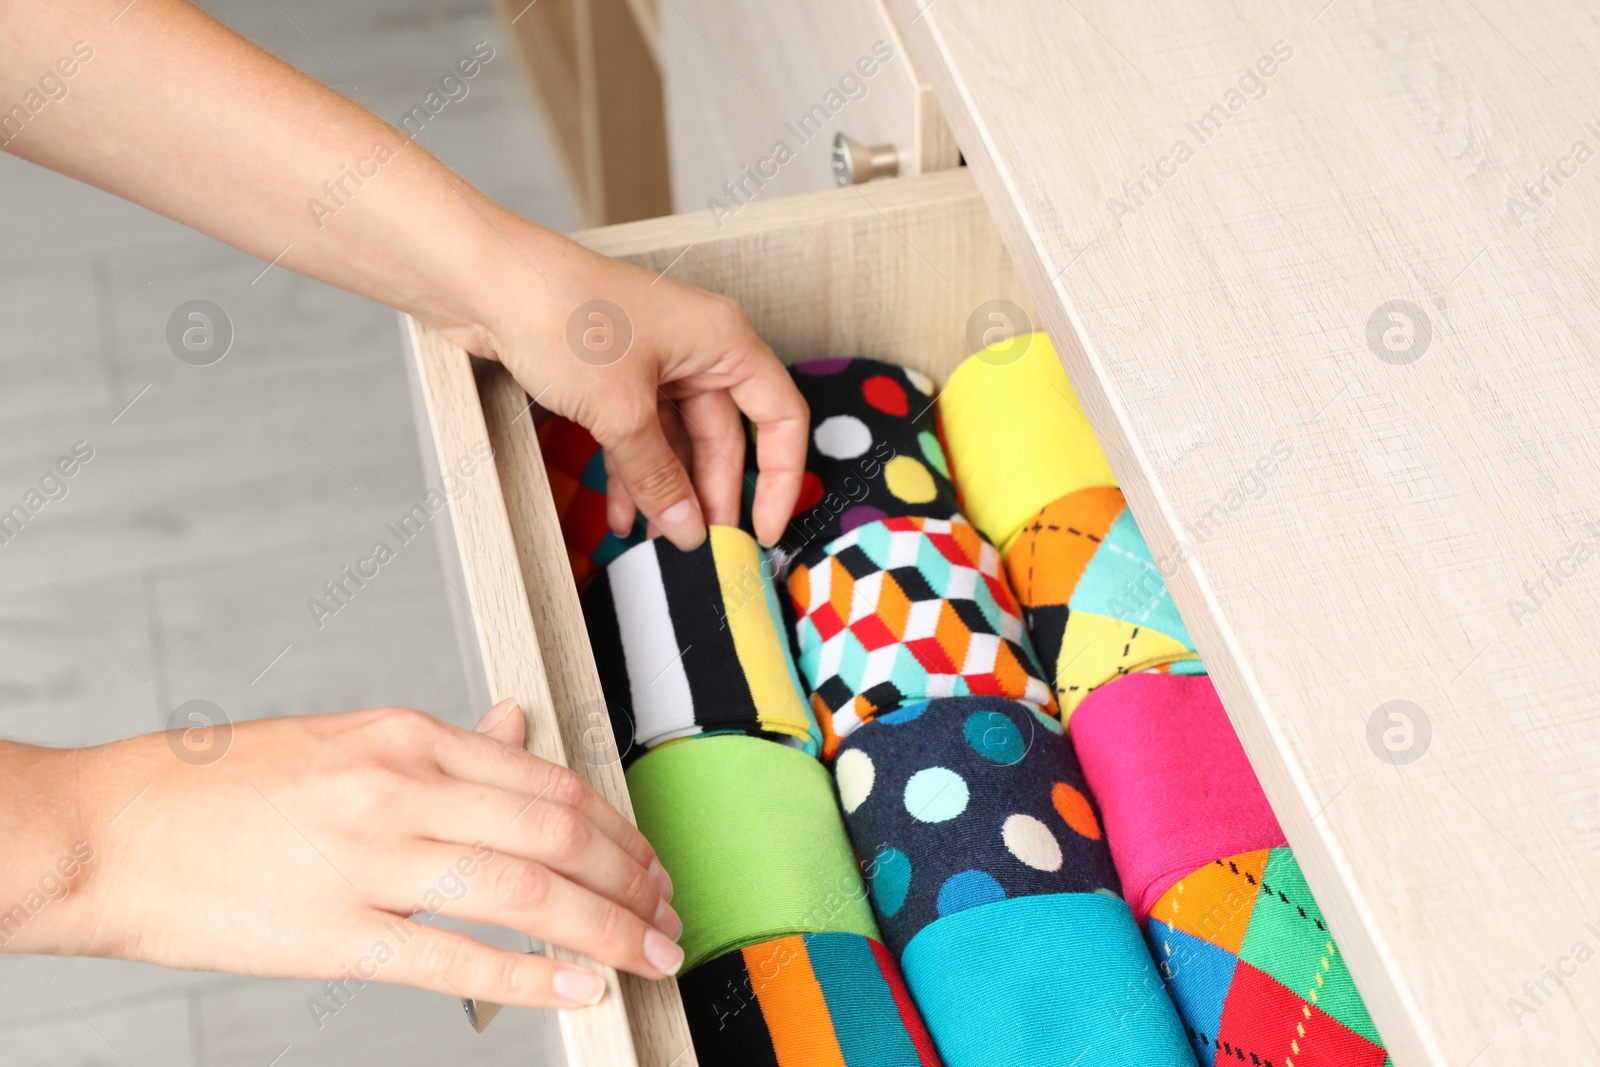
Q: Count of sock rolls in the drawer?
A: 12